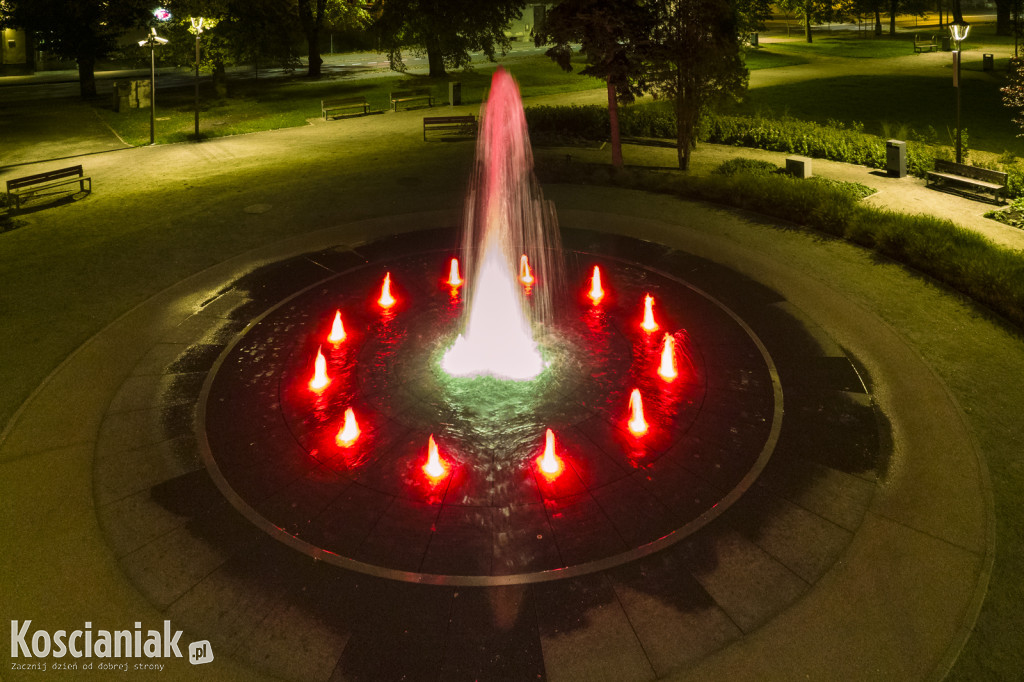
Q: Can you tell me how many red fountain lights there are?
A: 12